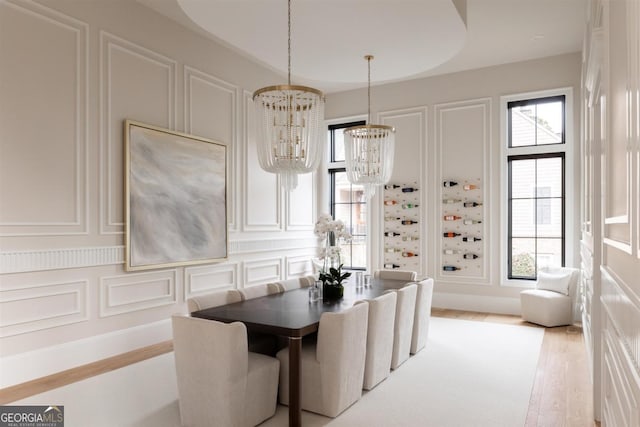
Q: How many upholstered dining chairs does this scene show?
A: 10